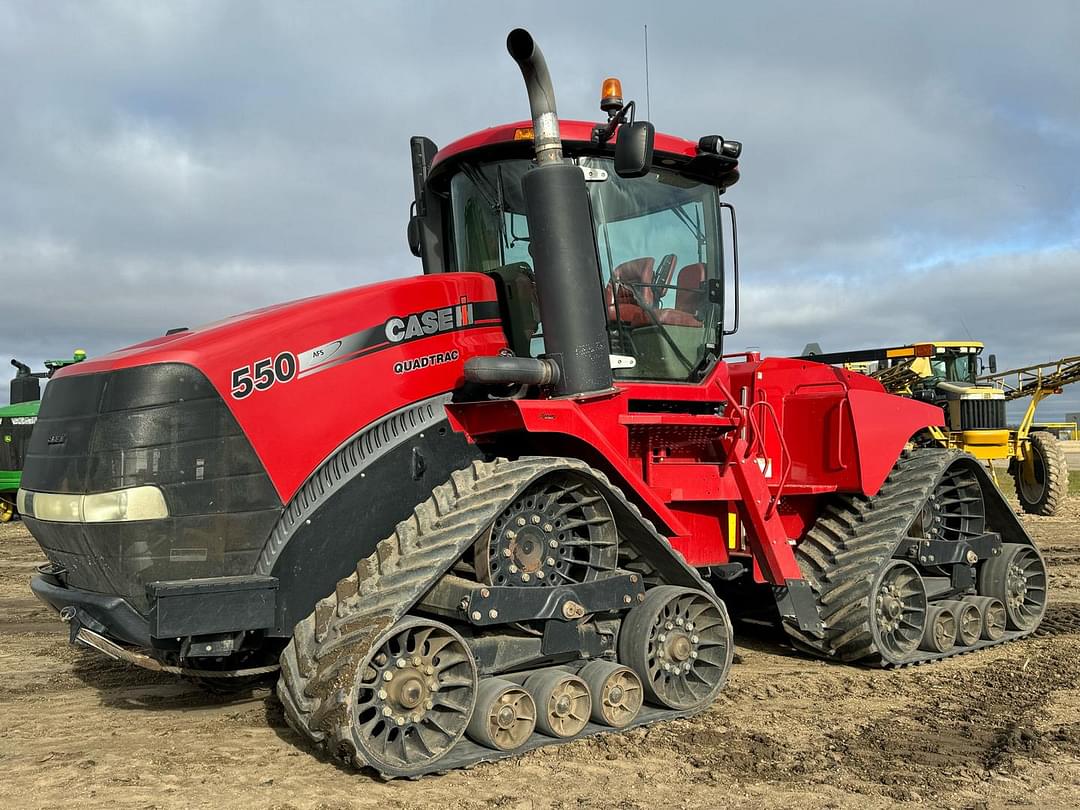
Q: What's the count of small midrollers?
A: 6